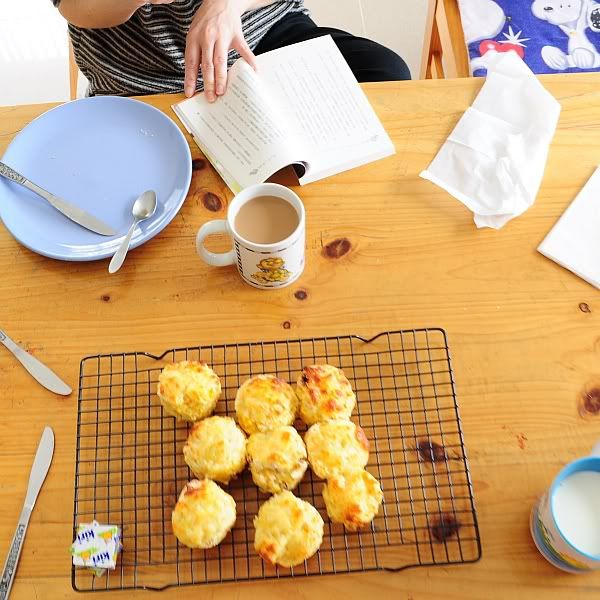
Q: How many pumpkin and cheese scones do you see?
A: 9